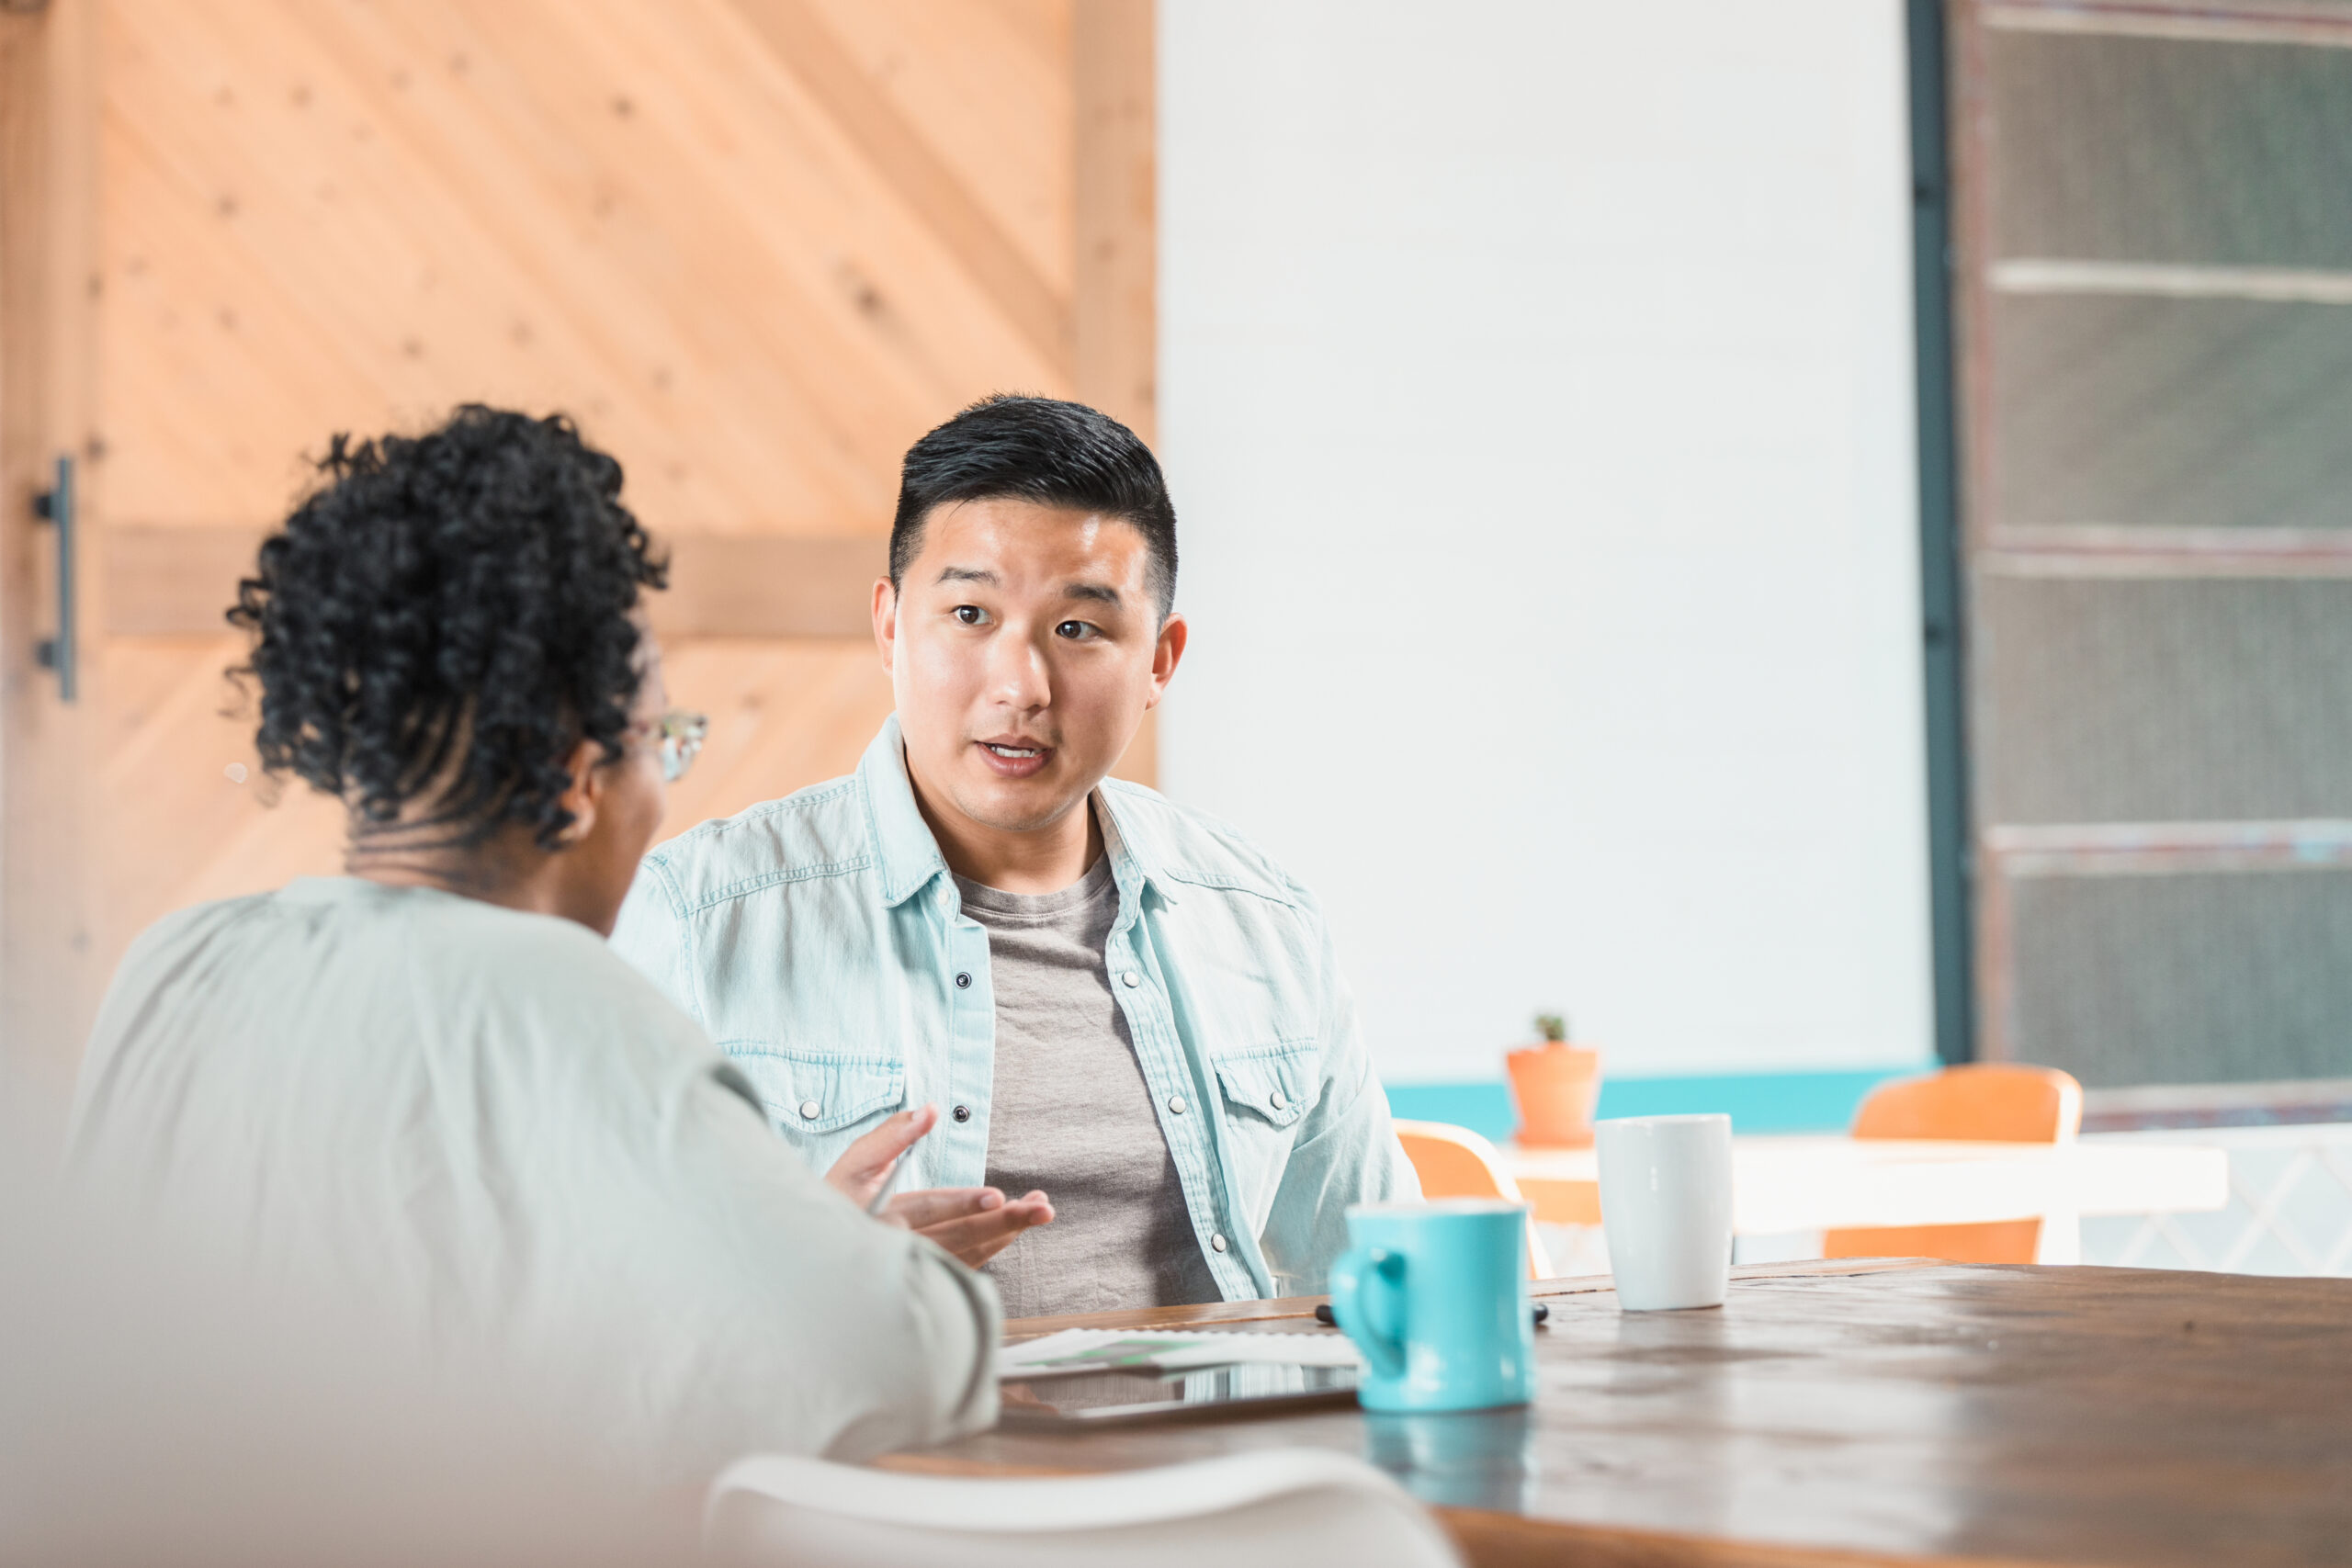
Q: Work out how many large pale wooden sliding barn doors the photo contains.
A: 1